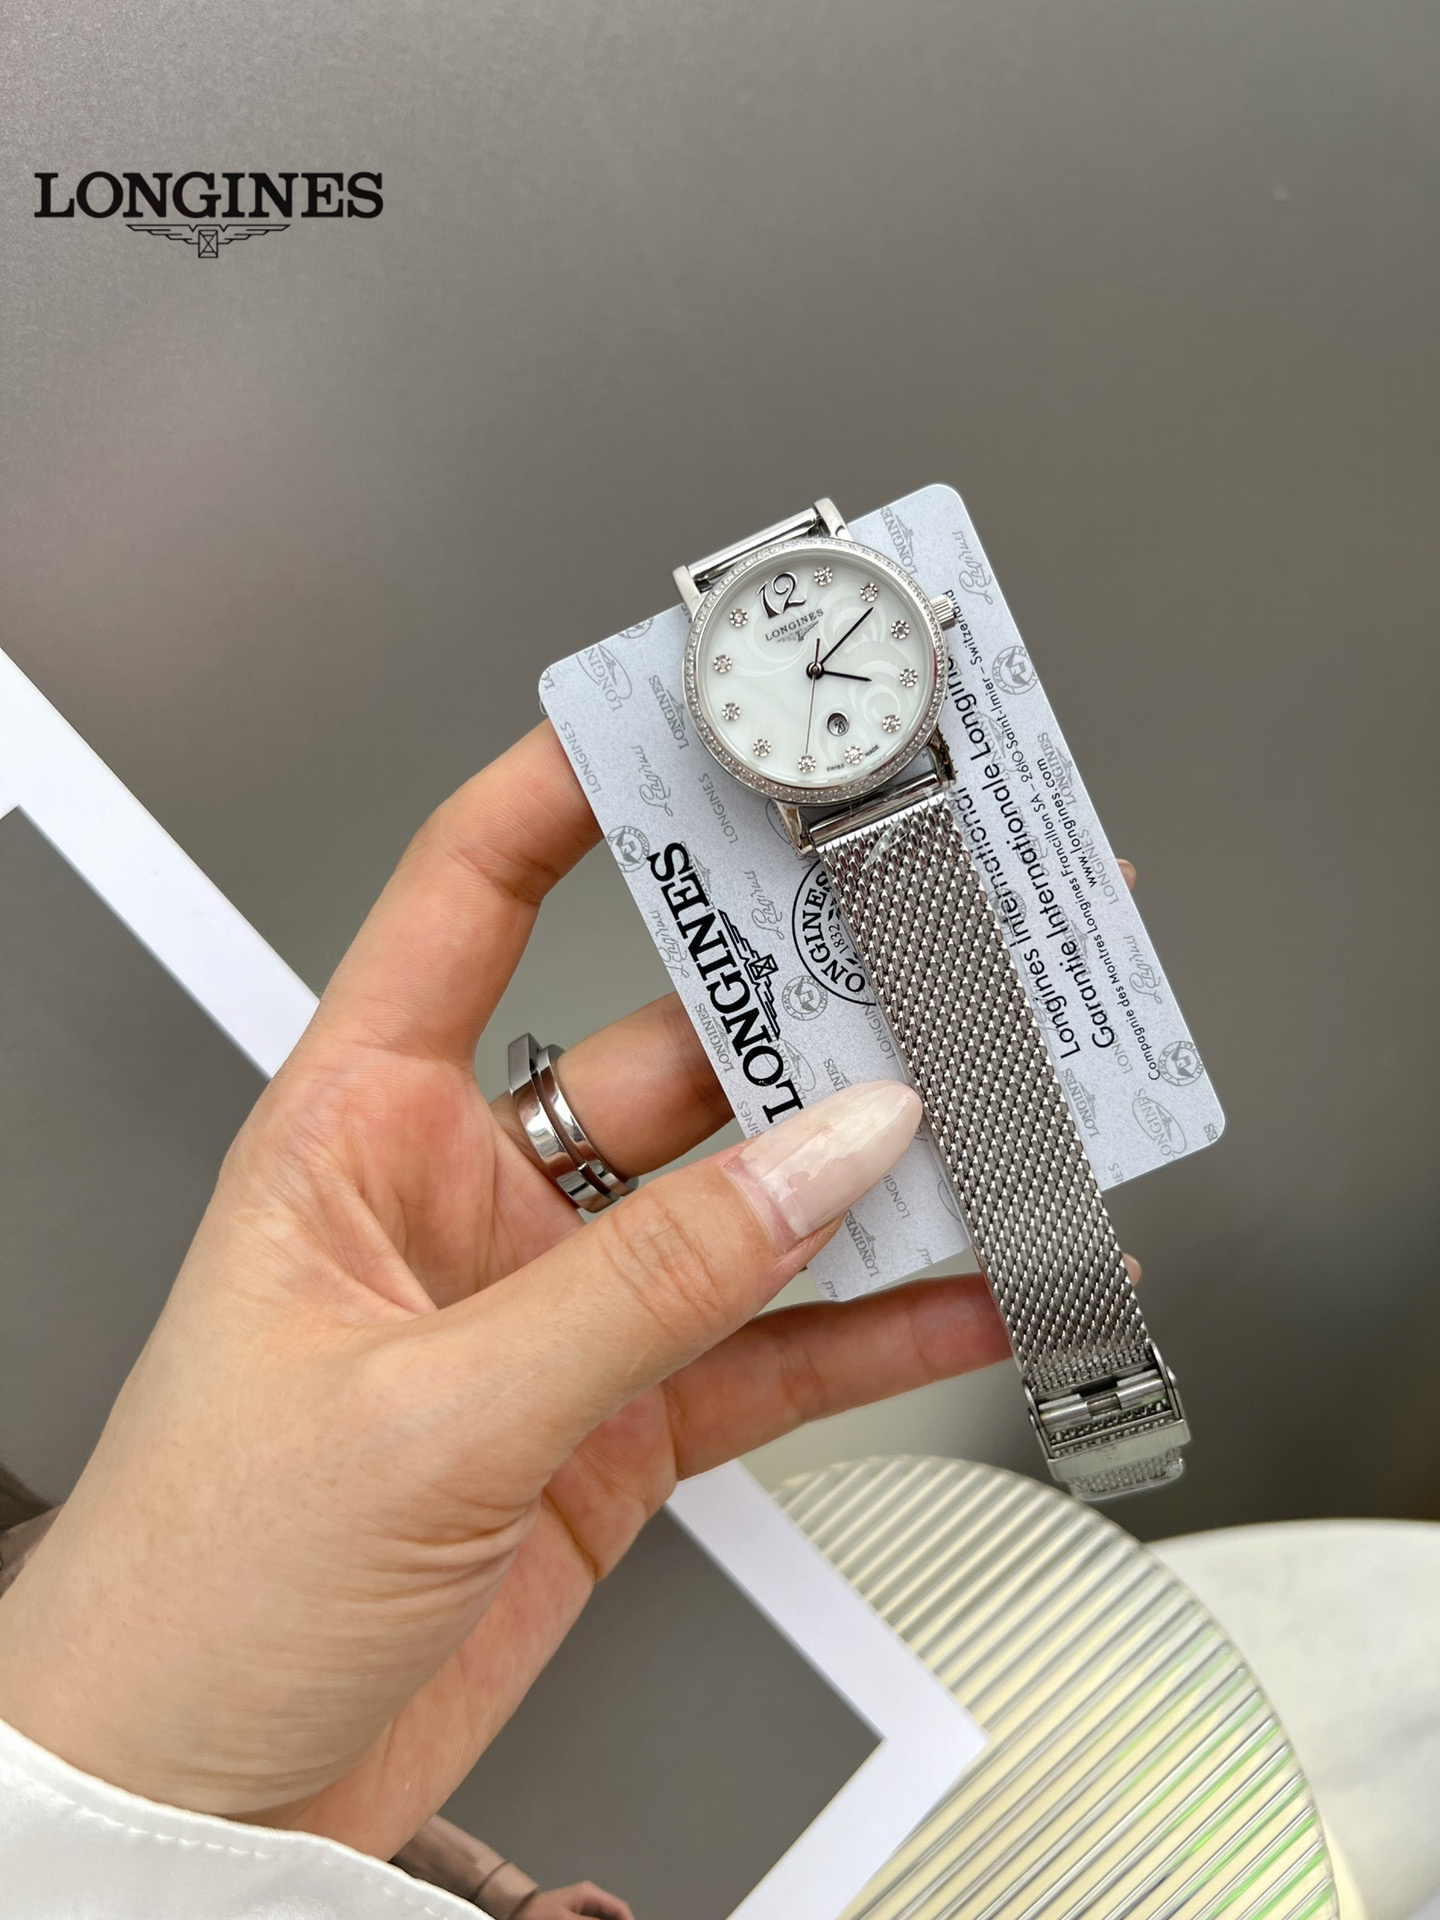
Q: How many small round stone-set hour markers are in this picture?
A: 11